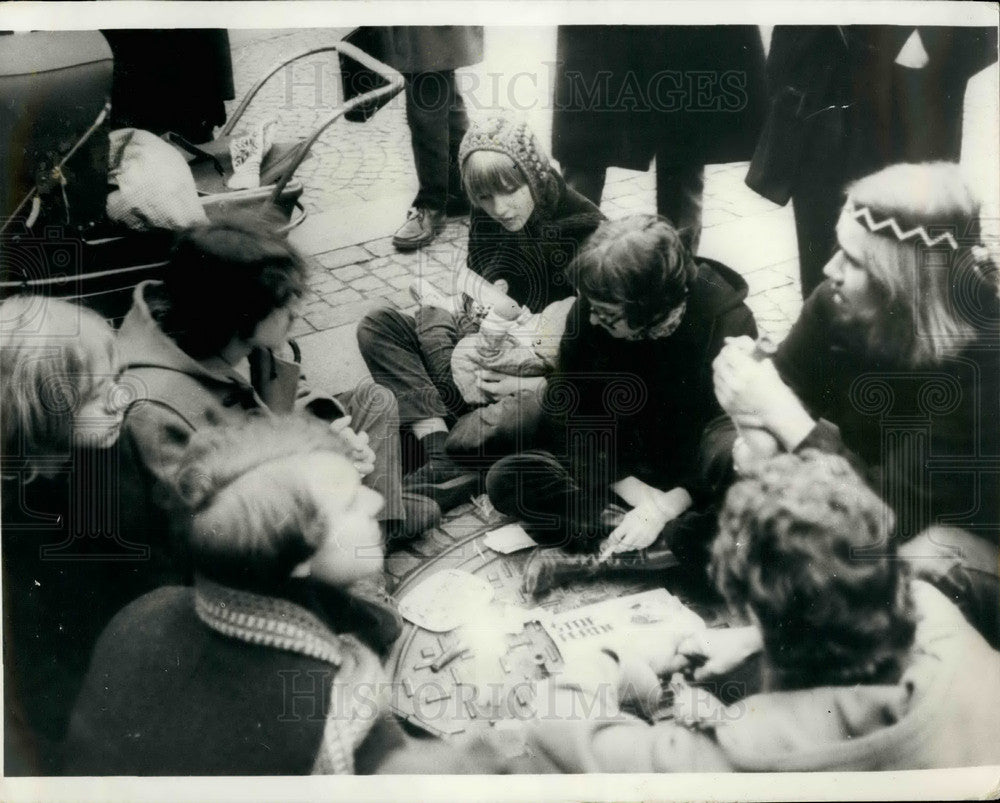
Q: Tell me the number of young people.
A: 7